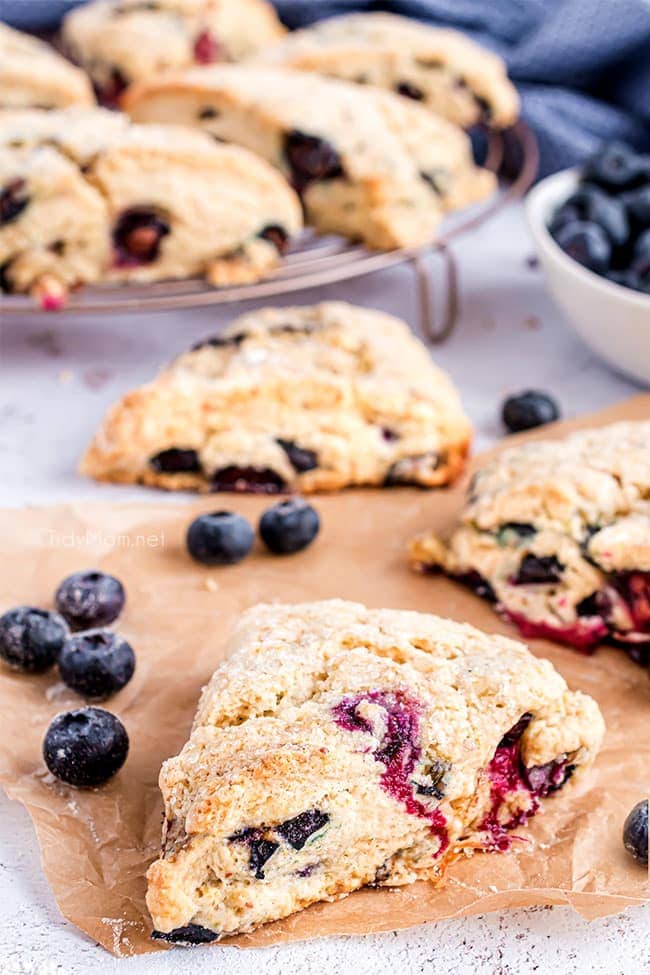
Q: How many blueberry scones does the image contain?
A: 8